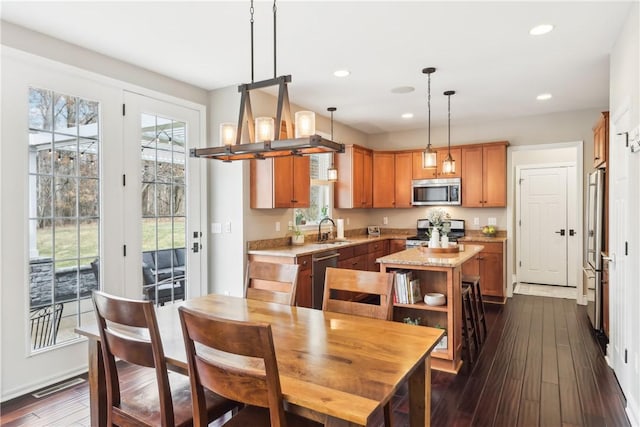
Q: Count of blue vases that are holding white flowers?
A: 0